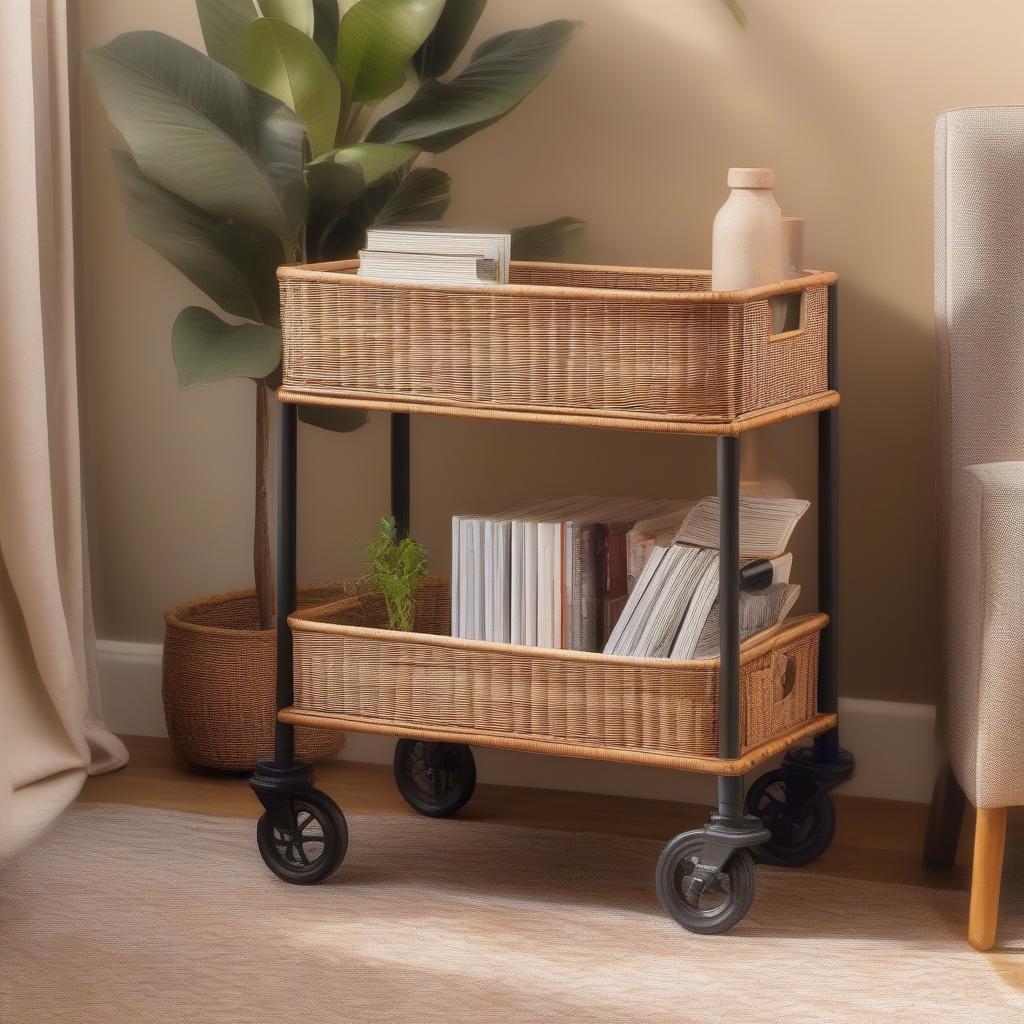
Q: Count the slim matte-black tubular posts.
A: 4